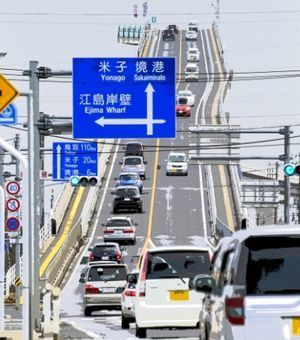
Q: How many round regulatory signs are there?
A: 3